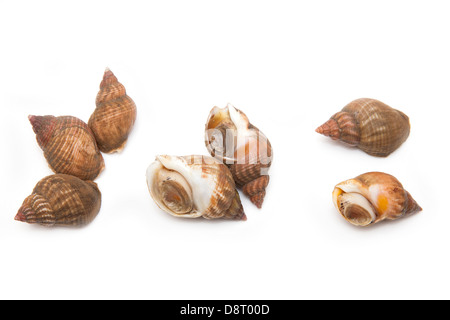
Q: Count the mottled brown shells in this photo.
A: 7